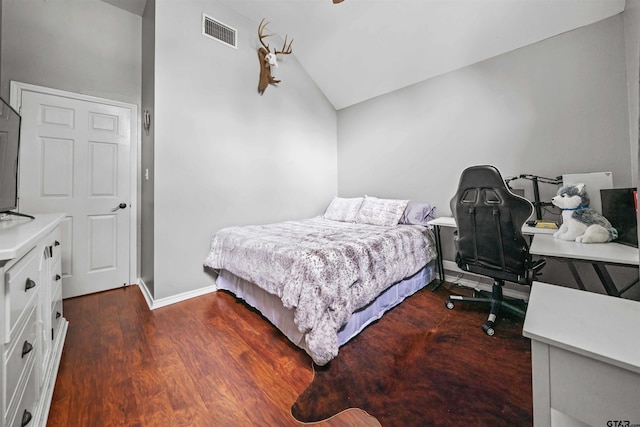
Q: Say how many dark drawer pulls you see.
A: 6